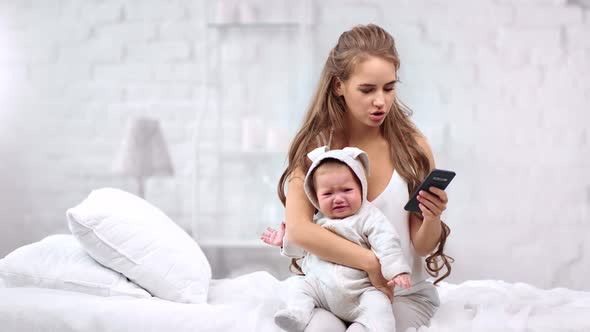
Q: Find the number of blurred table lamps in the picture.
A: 1